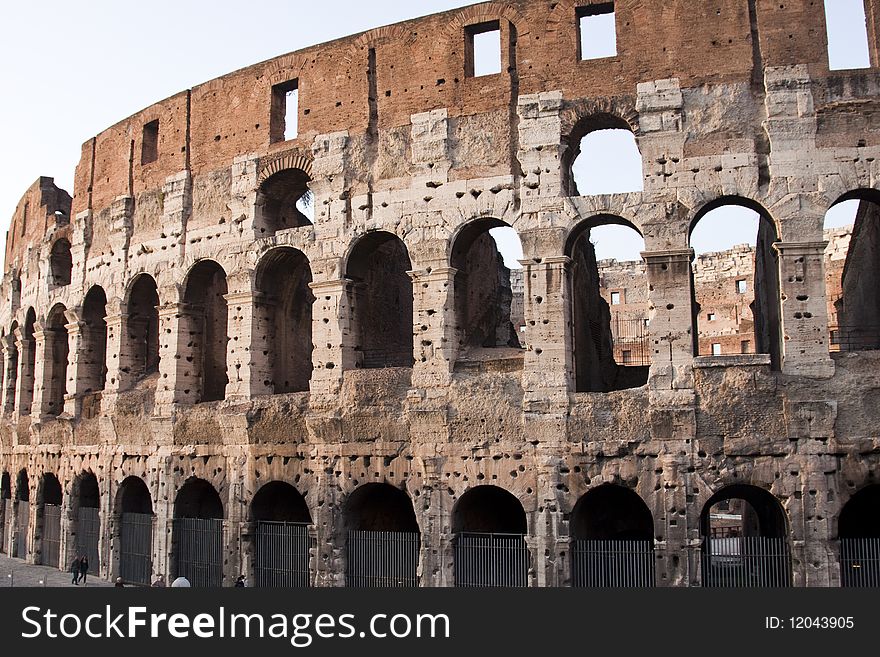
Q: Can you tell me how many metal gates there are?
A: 12